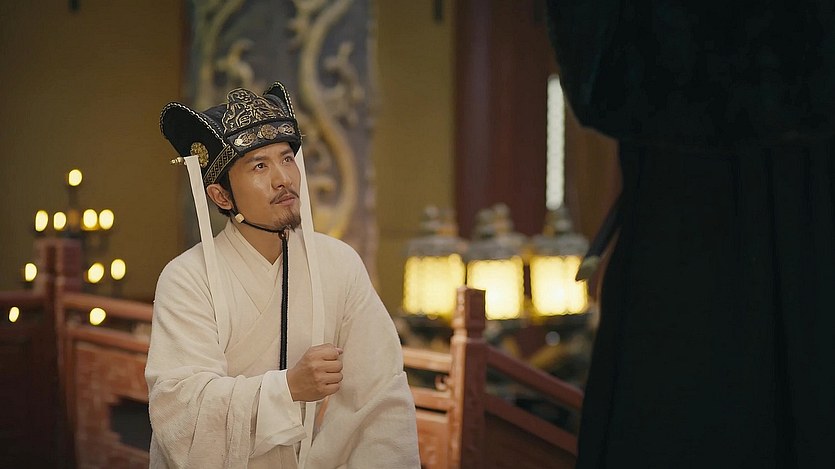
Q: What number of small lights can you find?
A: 10